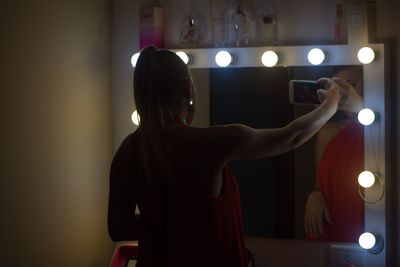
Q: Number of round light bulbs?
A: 10